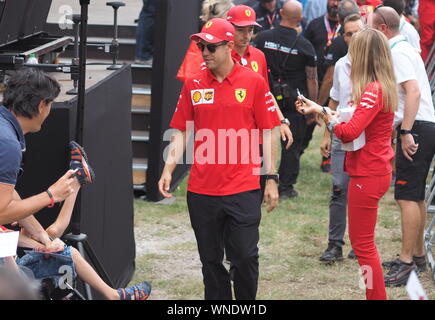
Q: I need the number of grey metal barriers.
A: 1